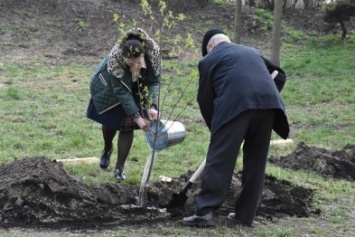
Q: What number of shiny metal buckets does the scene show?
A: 1